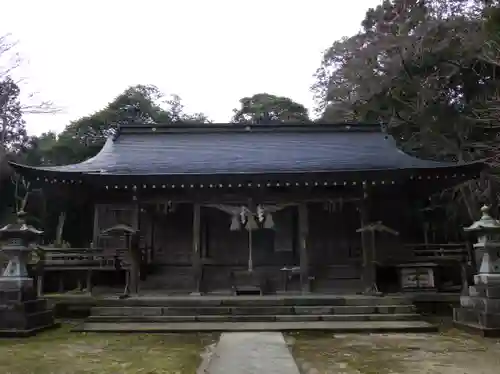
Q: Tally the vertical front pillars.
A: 4